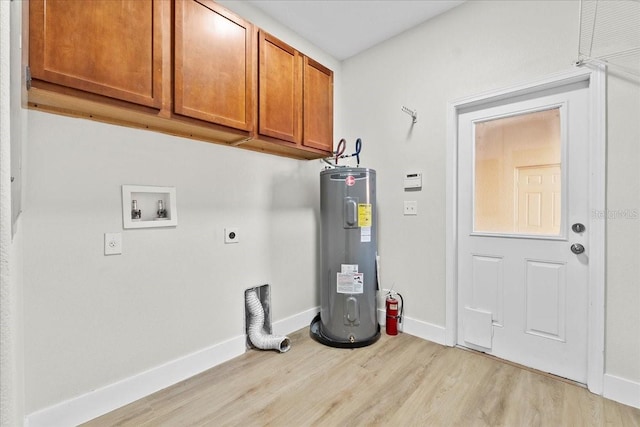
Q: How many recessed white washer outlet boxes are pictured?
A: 1